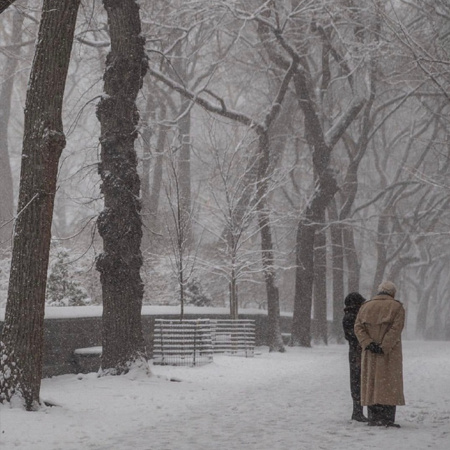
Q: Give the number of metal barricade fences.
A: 2